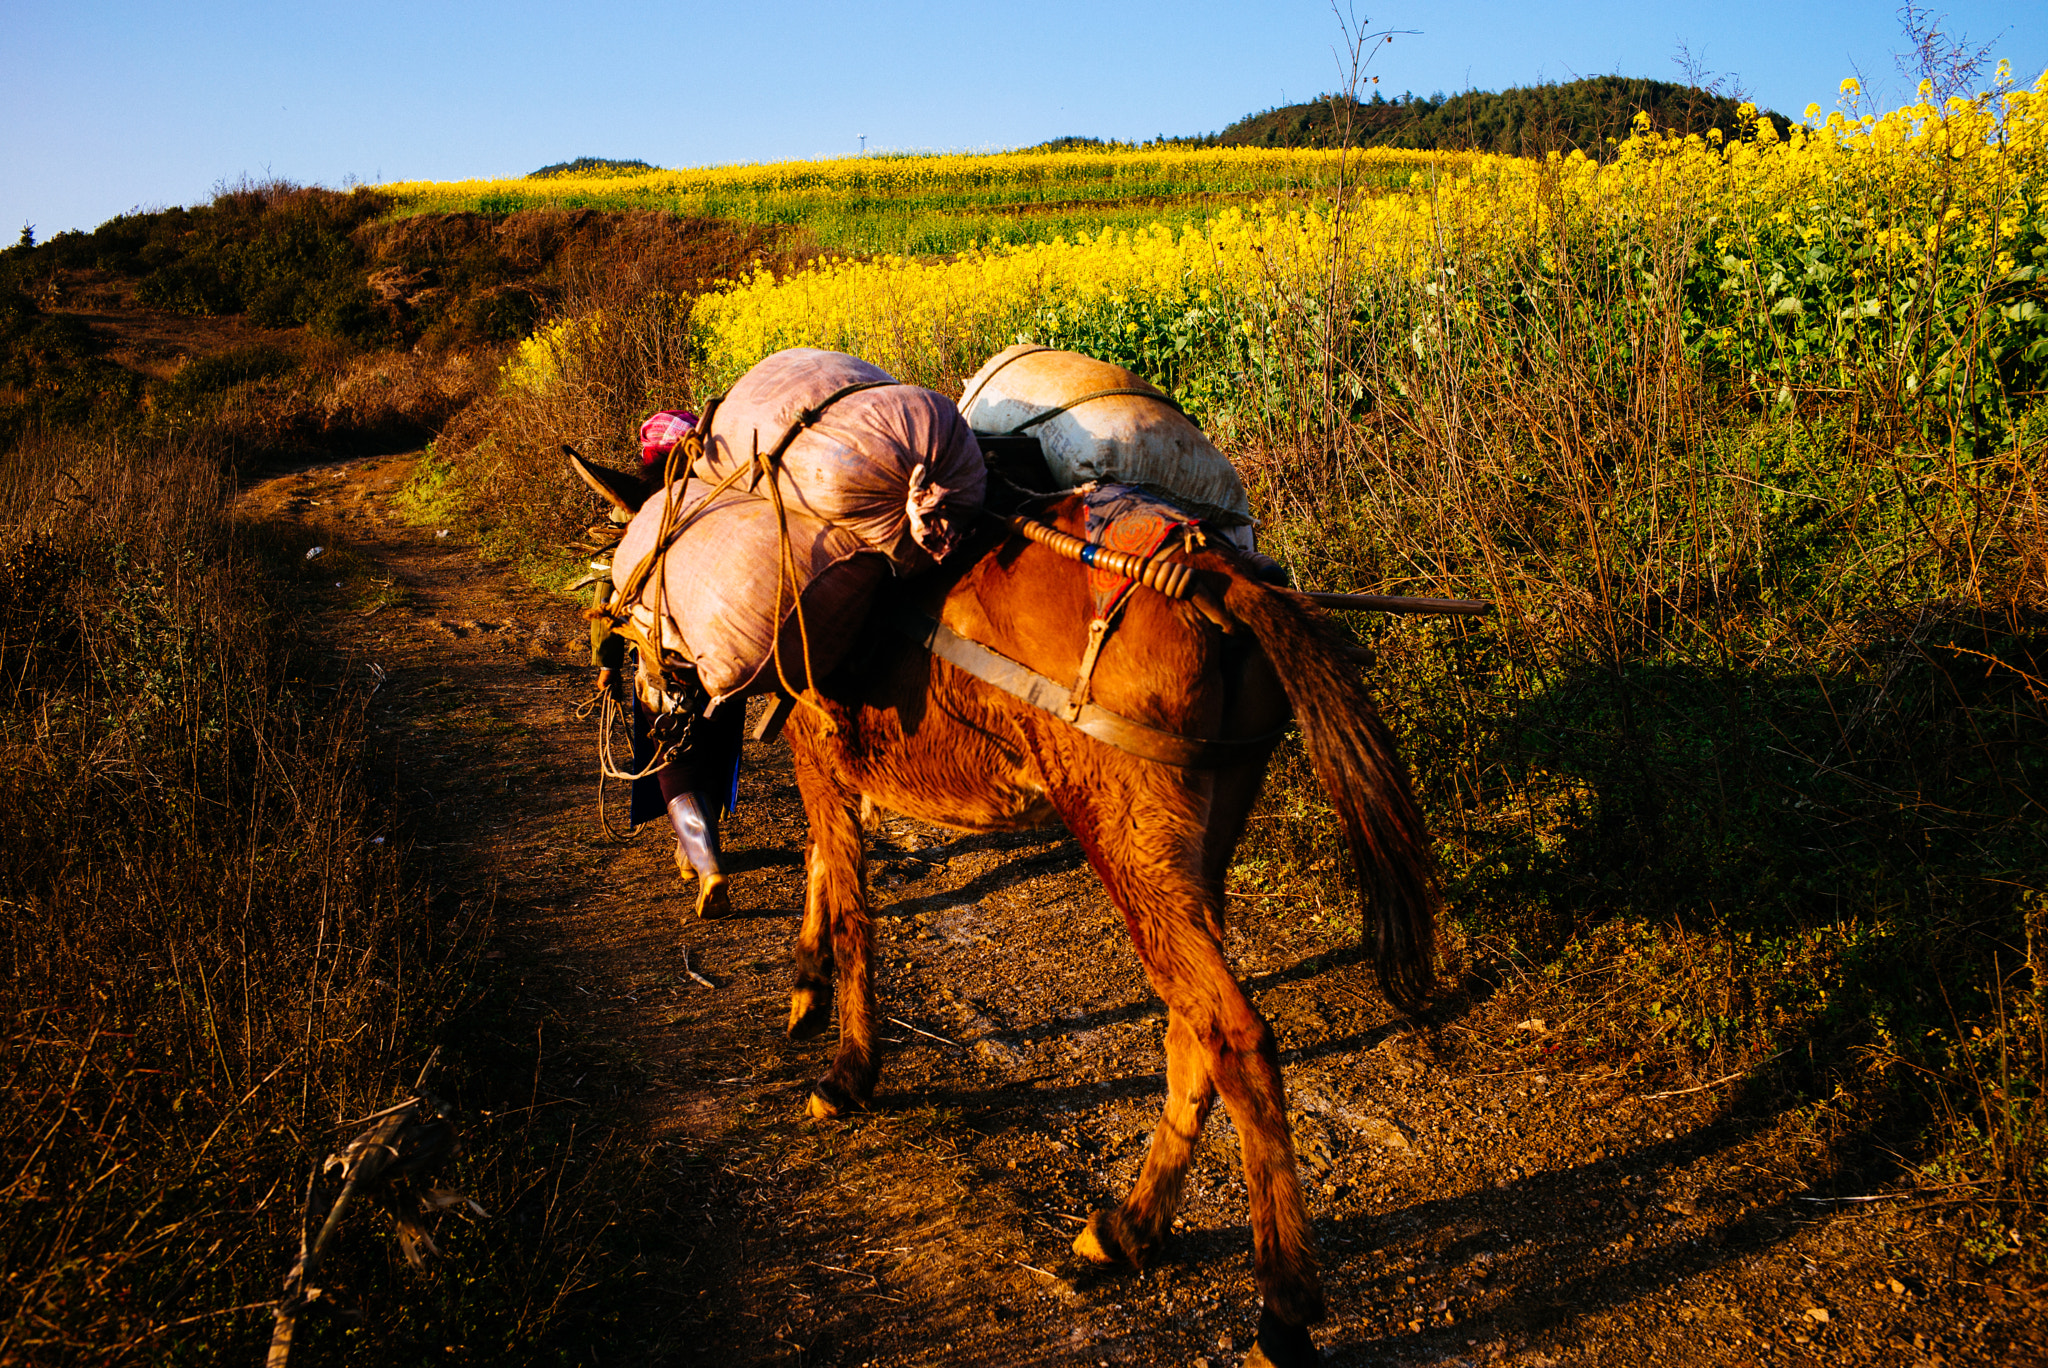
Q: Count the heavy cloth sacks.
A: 3